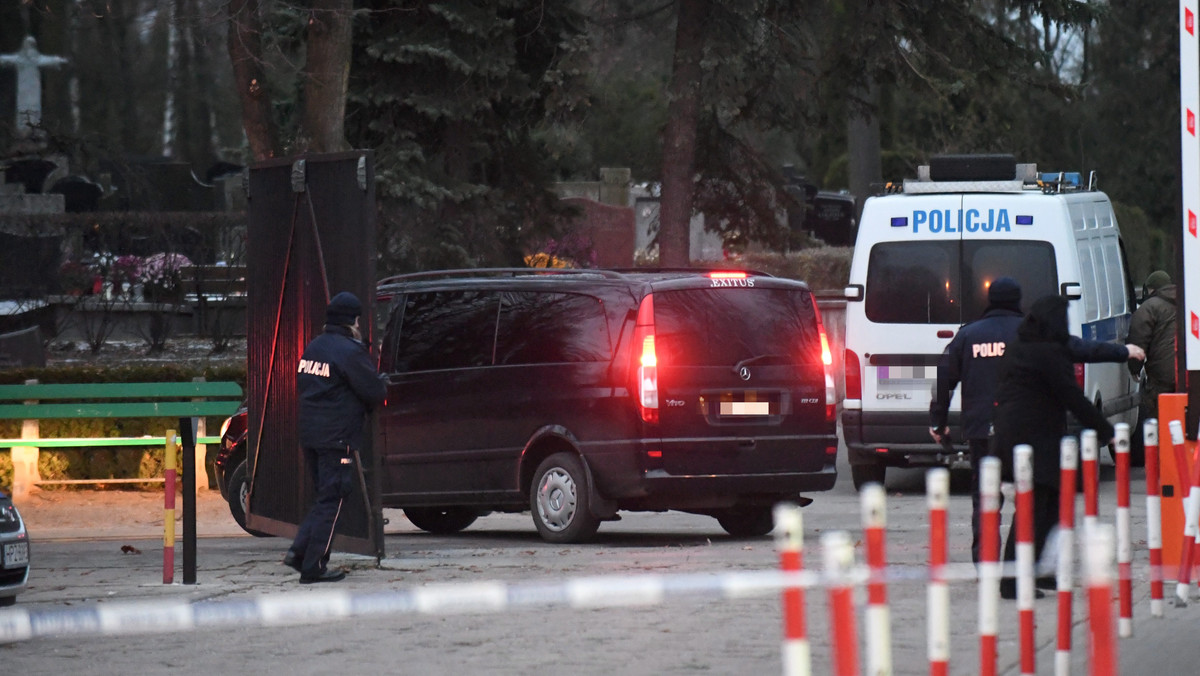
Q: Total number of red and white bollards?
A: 13